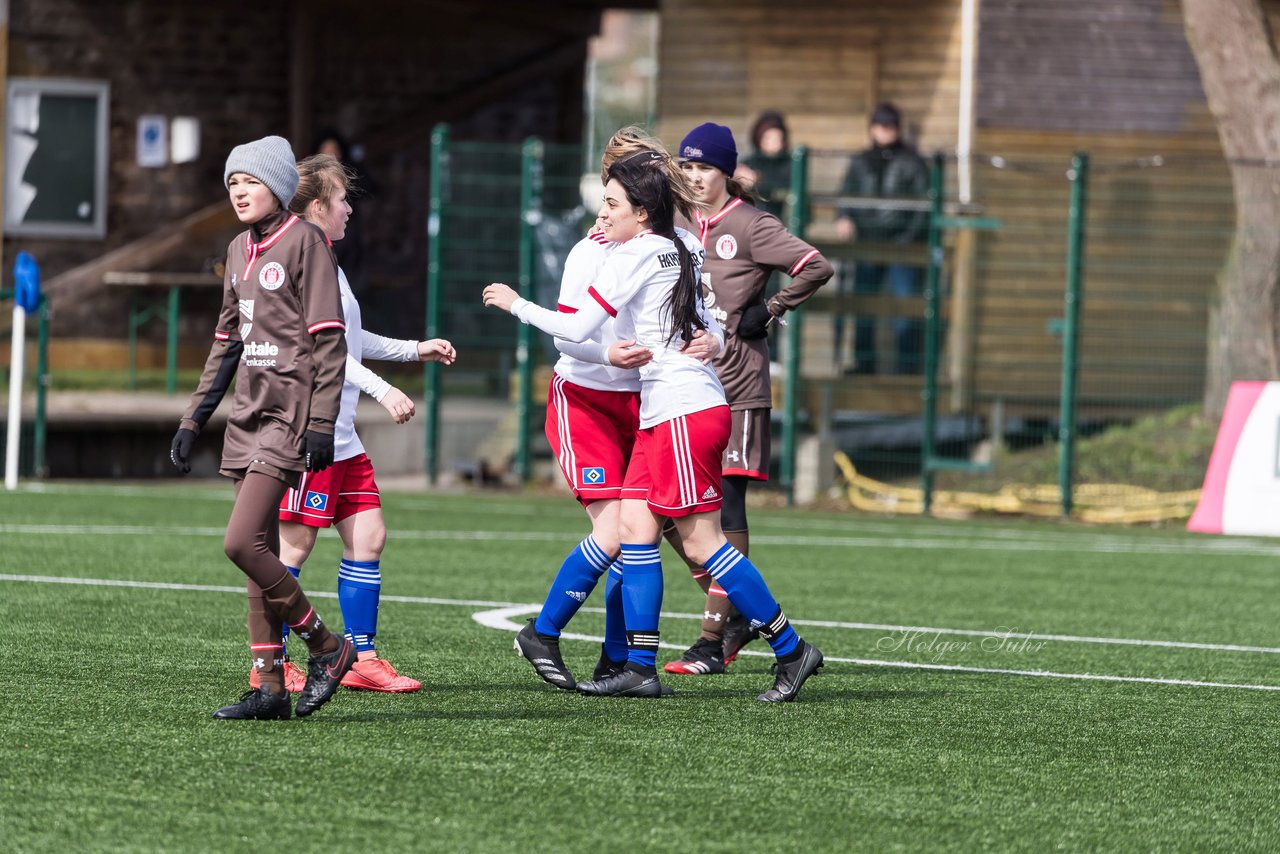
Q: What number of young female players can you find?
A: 5